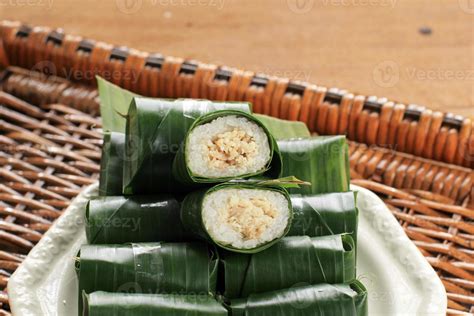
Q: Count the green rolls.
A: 11